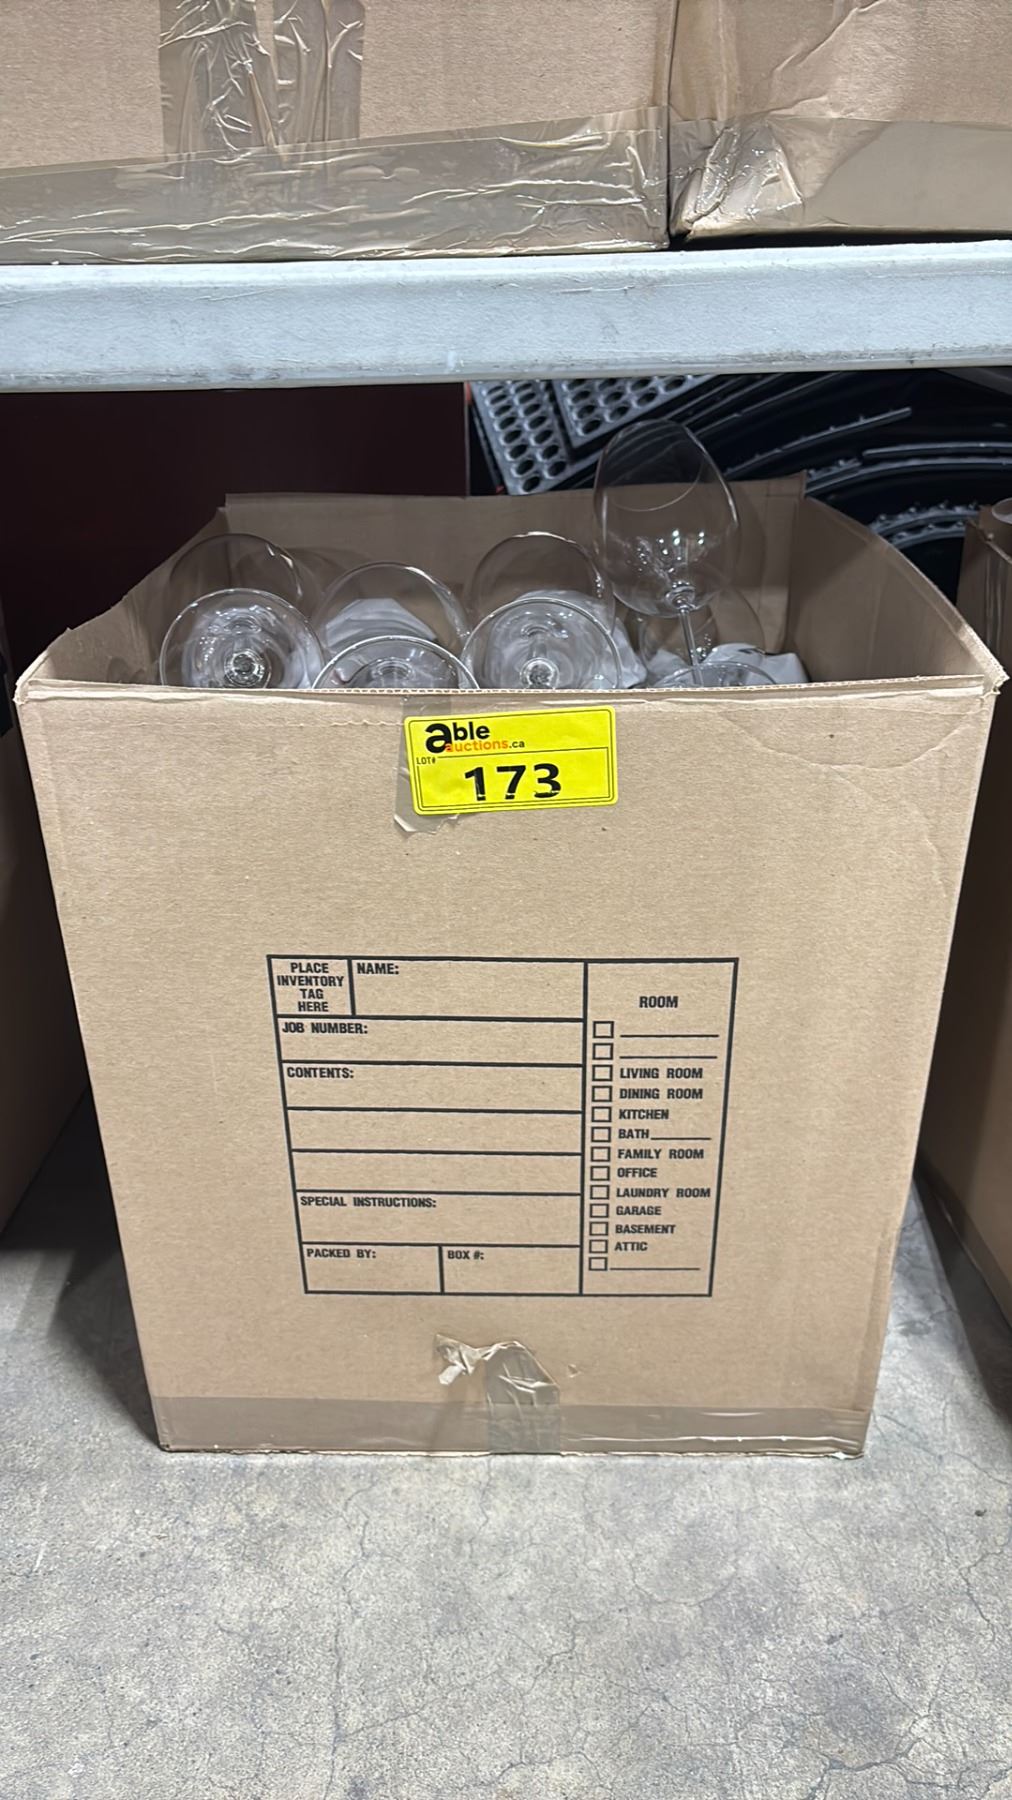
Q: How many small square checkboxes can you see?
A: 13